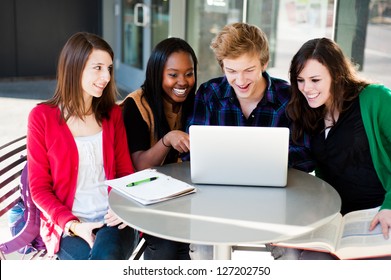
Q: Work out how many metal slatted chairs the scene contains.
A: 1